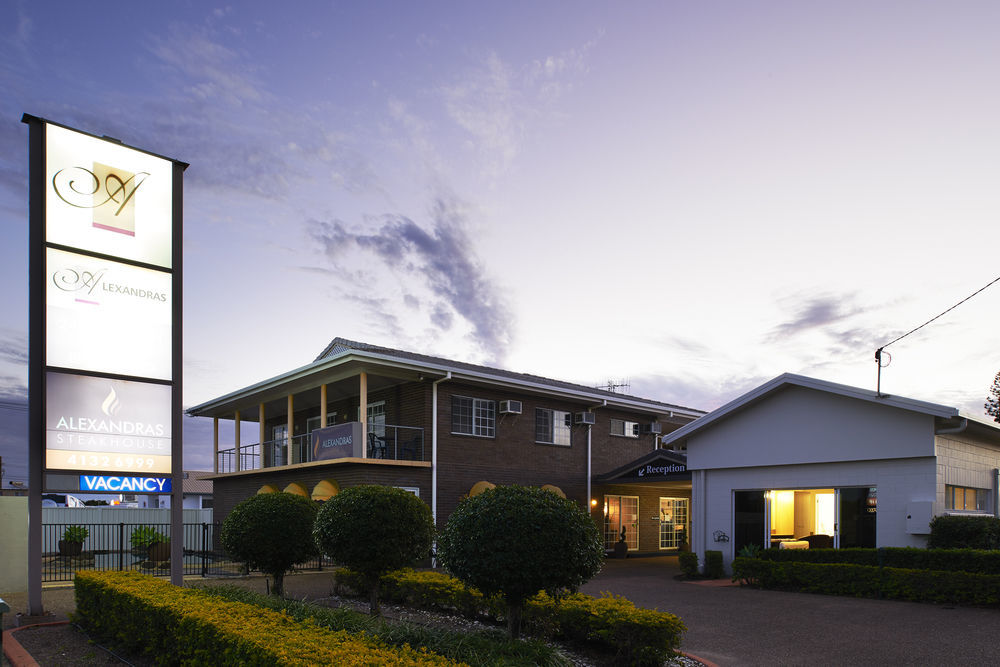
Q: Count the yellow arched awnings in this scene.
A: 5